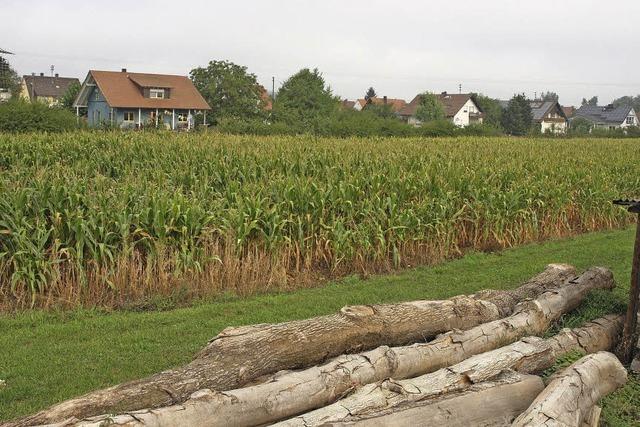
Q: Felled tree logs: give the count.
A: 5